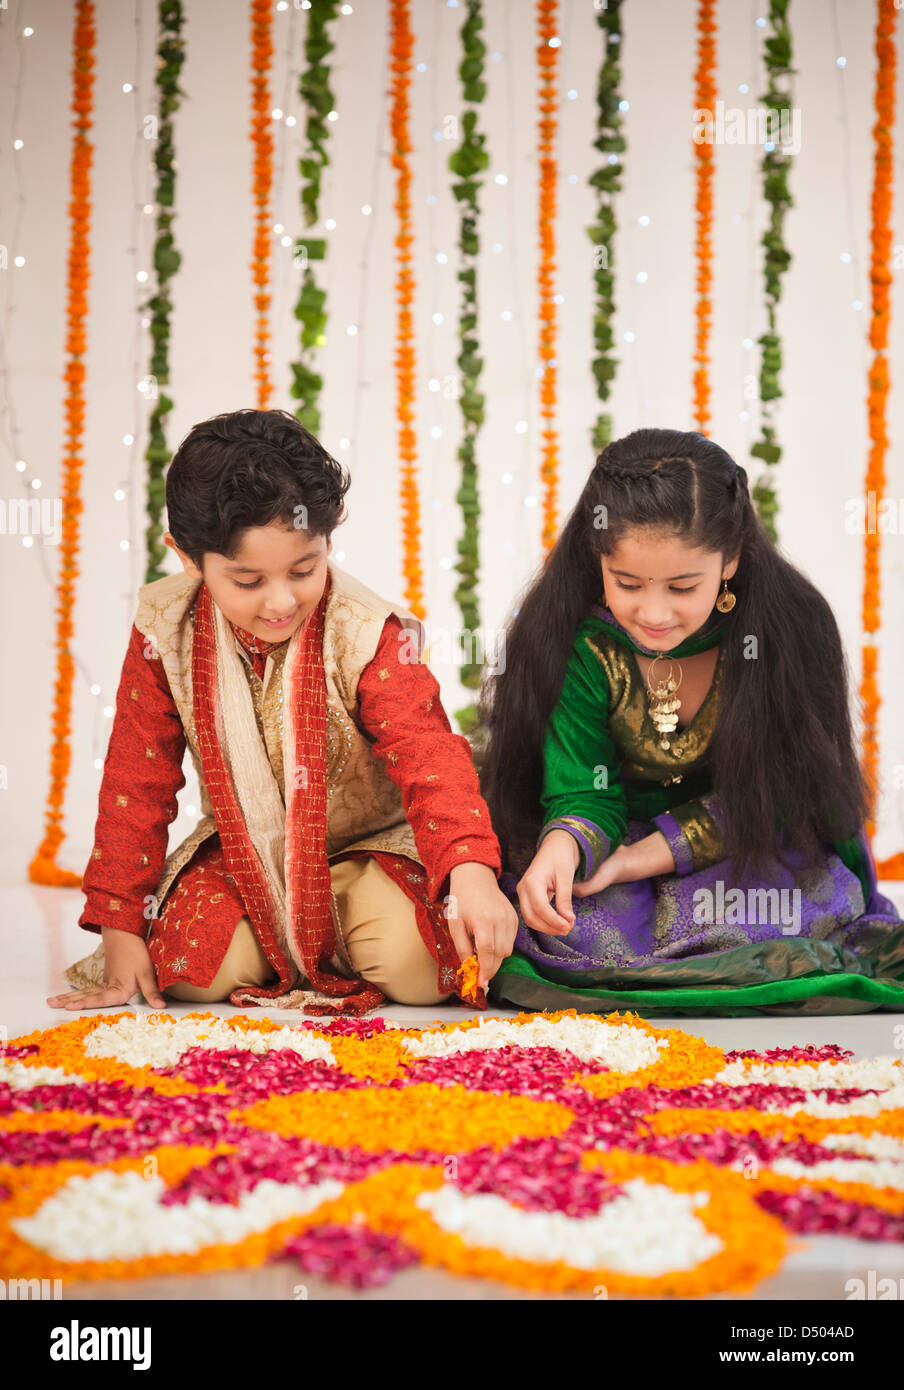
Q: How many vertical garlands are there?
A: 11